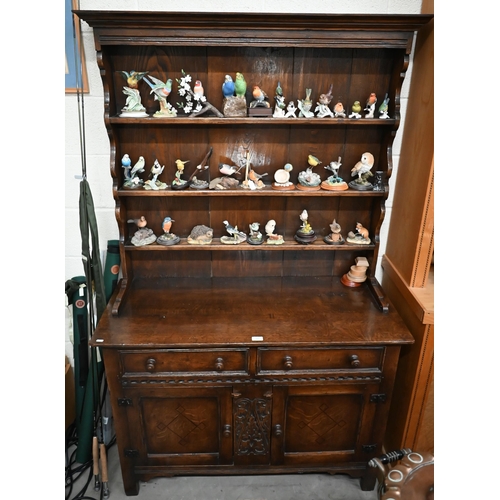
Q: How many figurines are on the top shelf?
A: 13